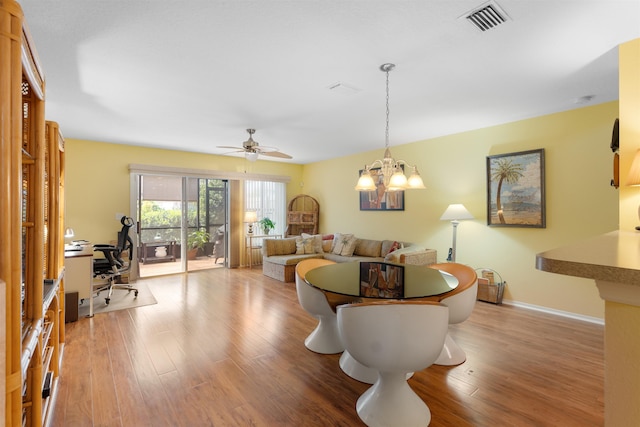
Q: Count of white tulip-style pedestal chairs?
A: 3